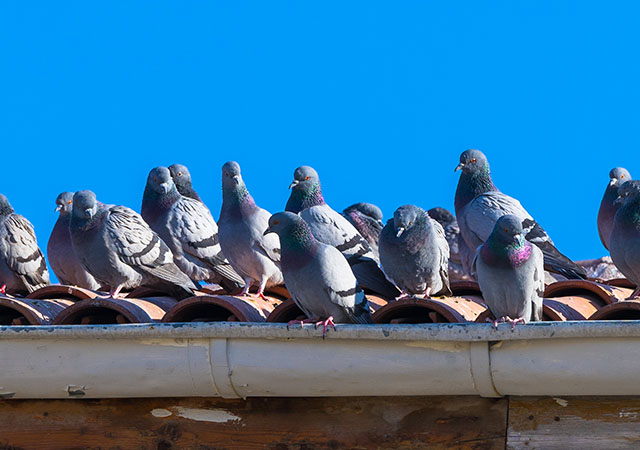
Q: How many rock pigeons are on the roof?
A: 15